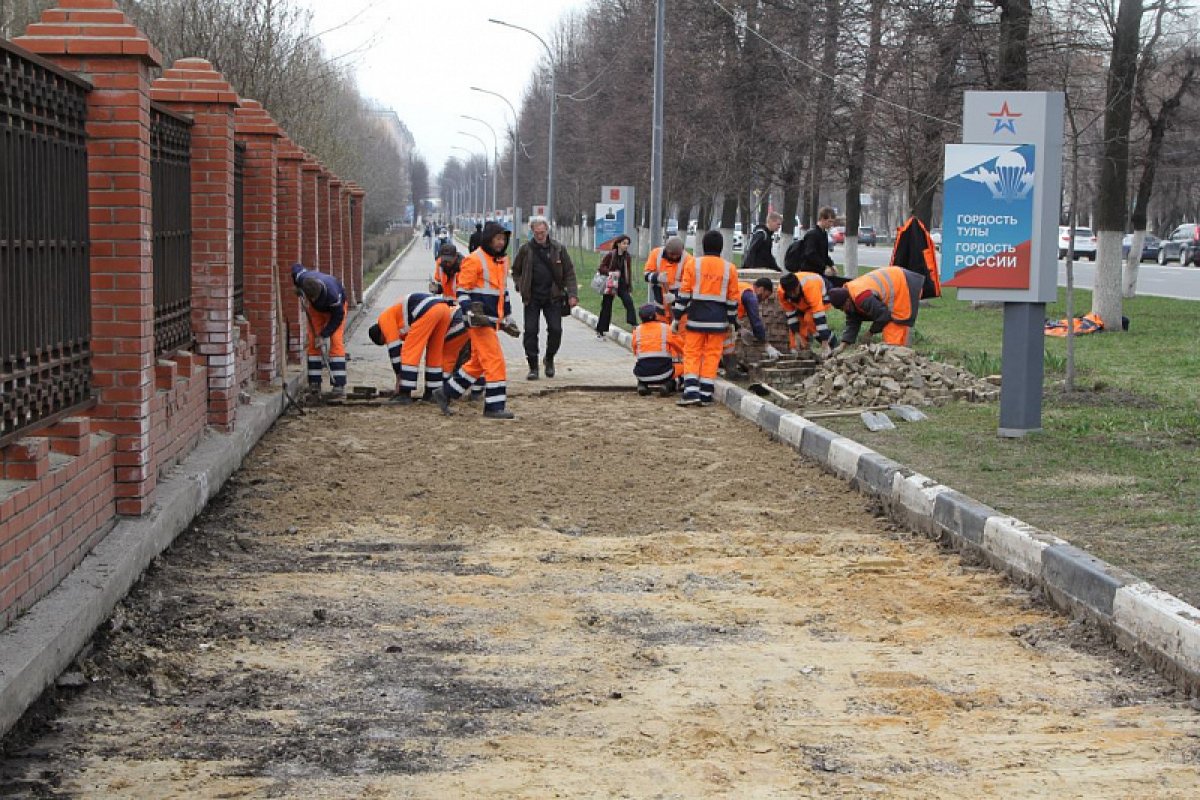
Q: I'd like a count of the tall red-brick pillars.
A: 9